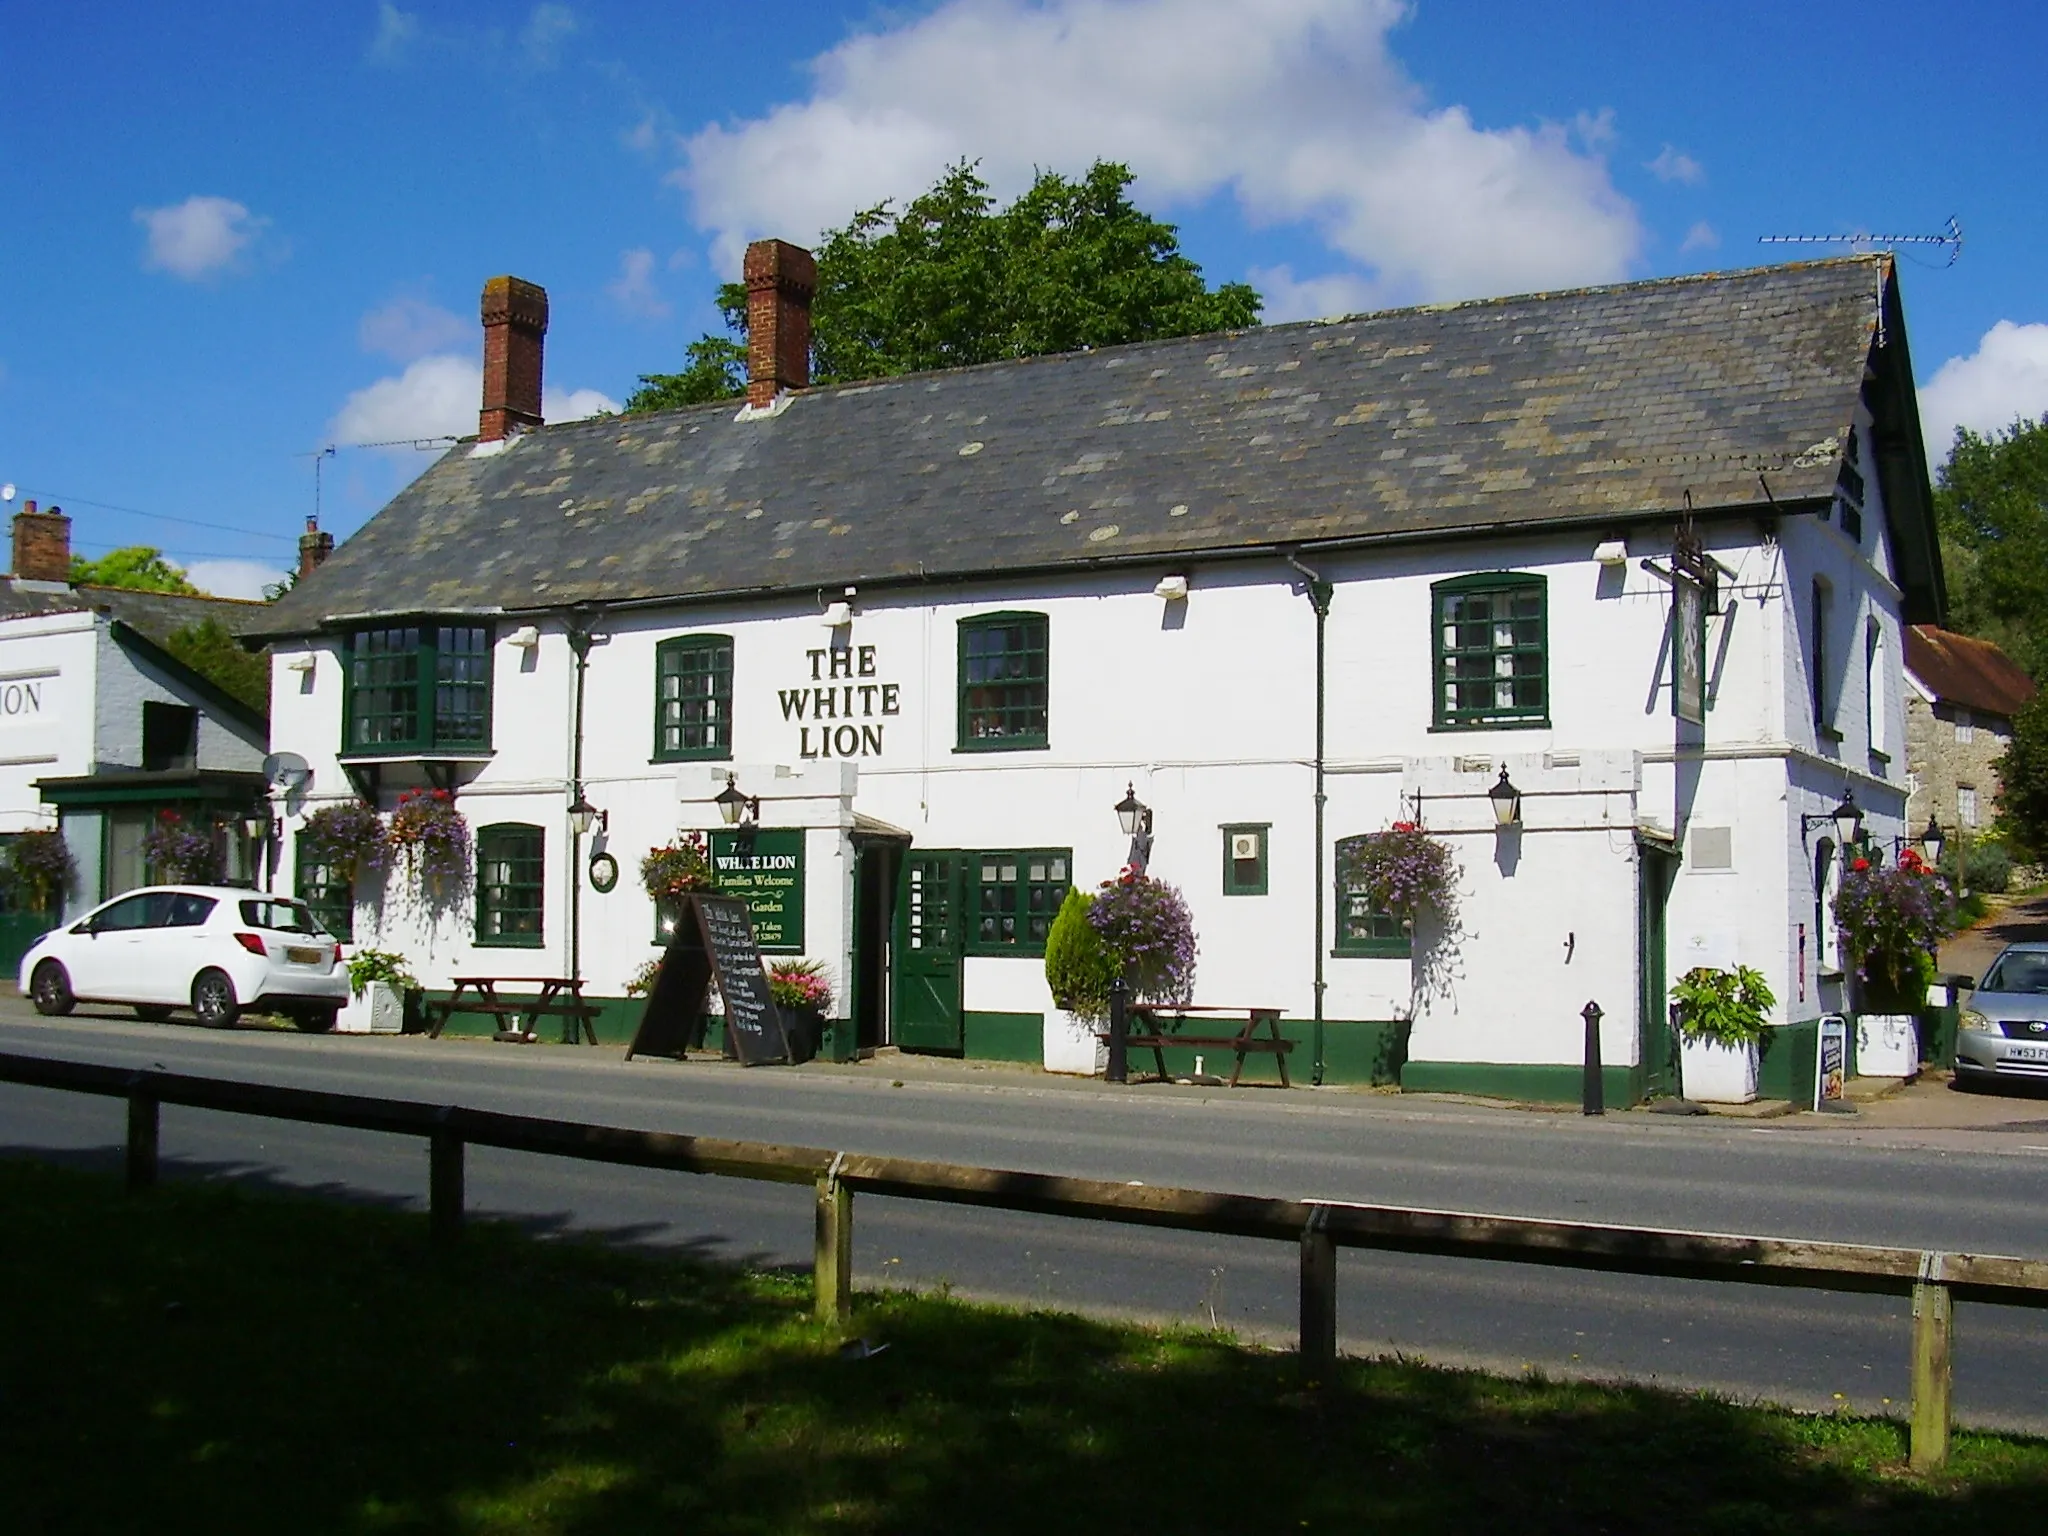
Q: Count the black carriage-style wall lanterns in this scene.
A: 7